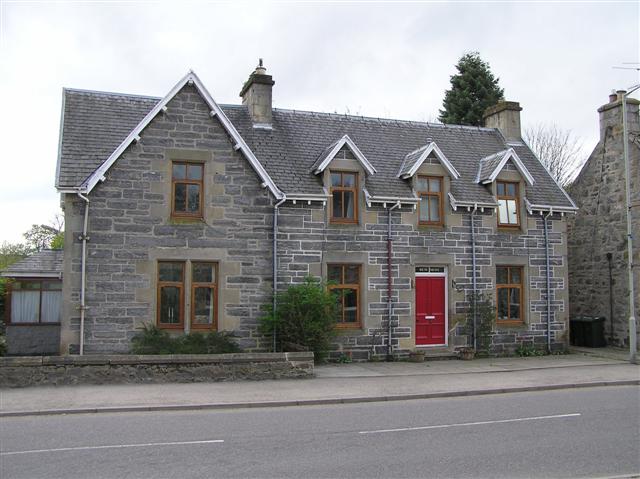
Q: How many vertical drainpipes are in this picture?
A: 5